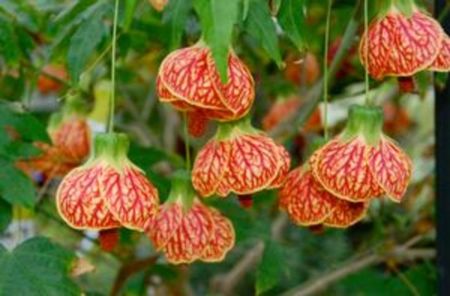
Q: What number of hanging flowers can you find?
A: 7